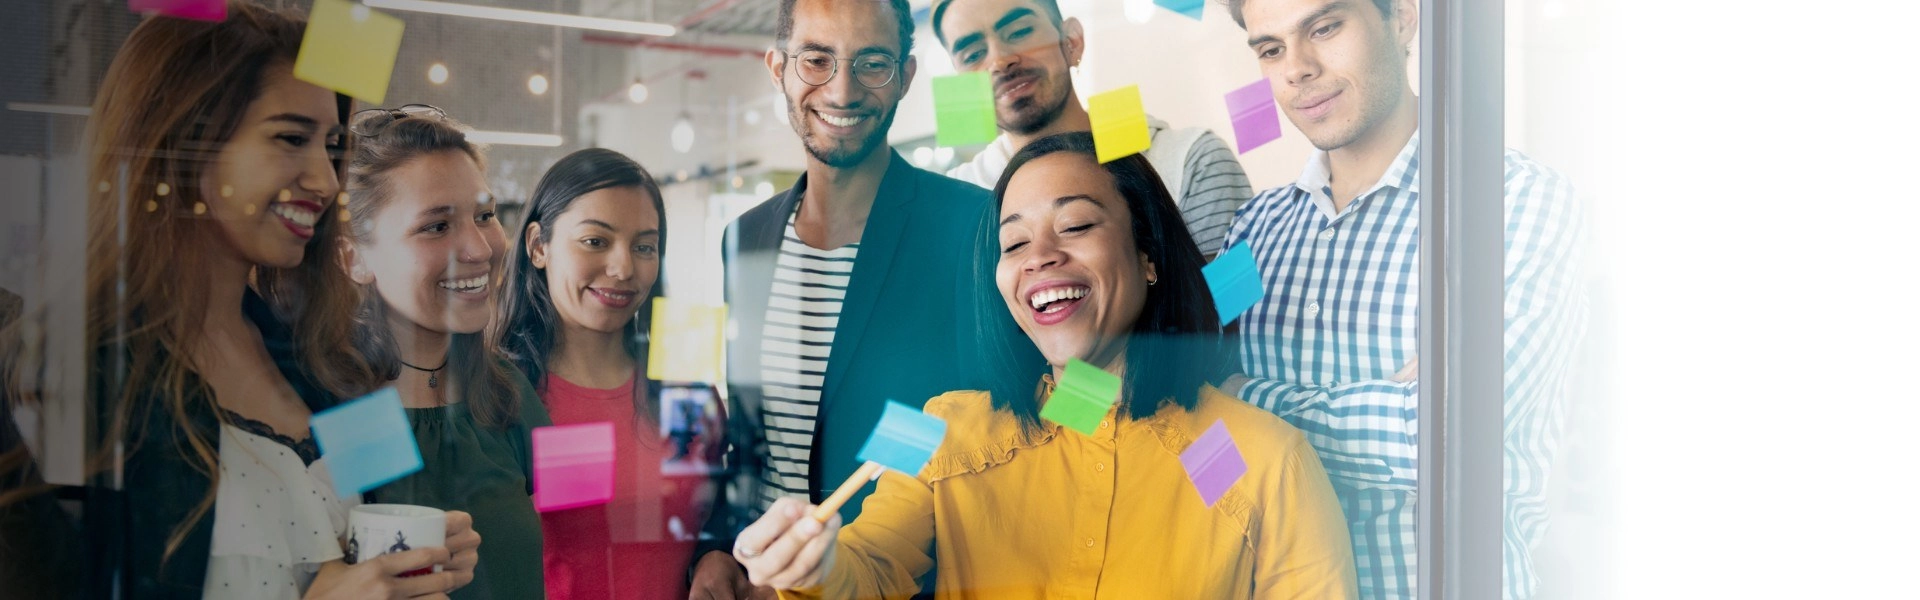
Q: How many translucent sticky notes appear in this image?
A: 13